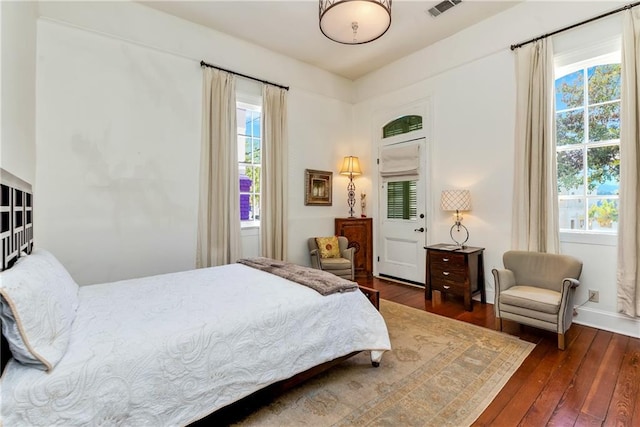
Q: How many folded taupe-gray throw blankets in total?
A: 1